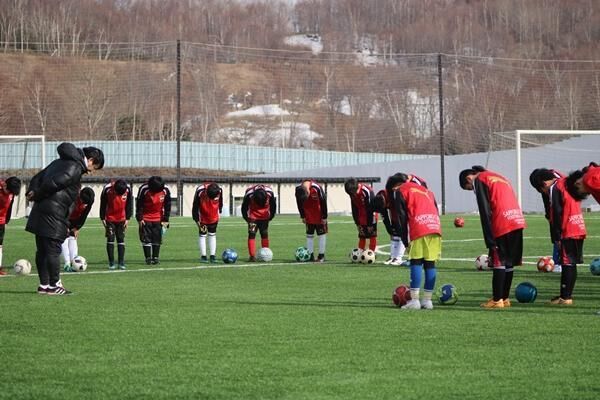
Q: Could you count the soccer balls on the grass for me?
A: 14